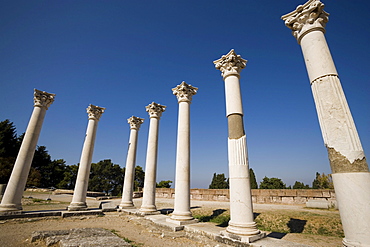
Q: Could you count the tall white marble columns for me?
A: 7